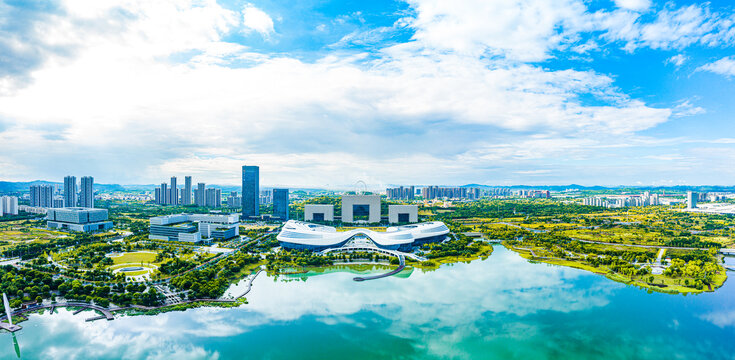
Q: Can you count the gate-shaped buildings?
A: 3